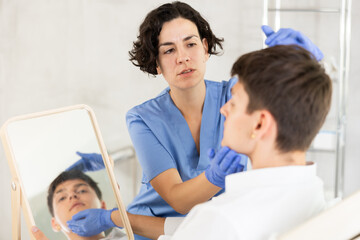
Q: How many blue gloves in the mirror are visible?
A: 2